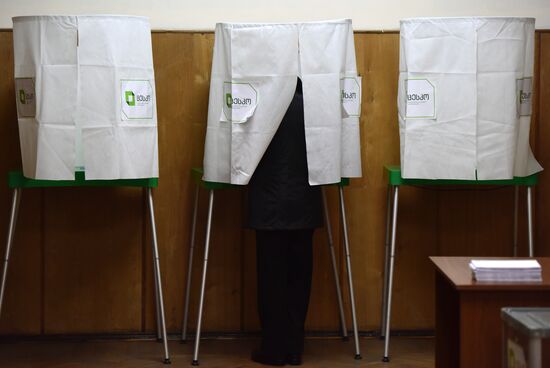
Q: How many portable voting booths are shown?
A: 3